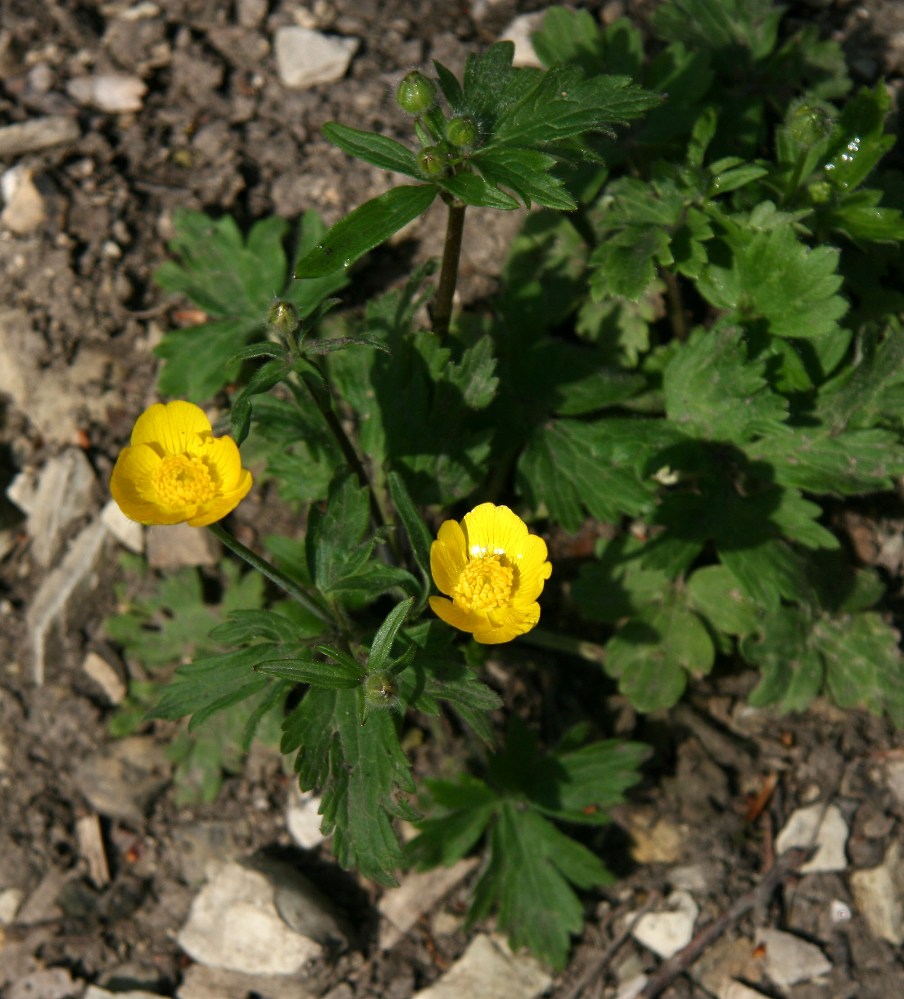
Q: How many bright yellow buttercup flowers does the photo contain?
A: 2